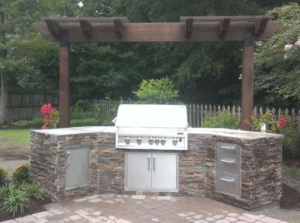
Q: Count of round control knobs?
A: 6